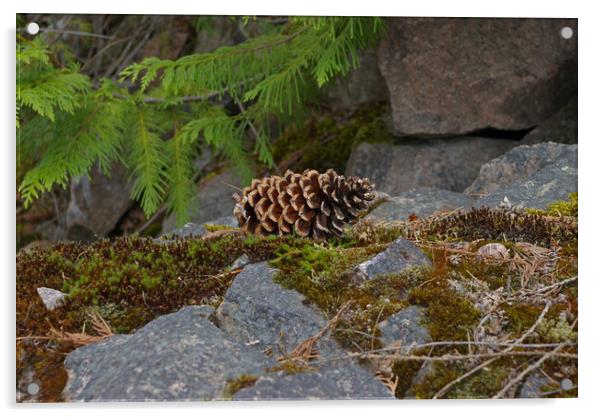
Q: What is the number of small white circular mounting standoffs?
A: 4